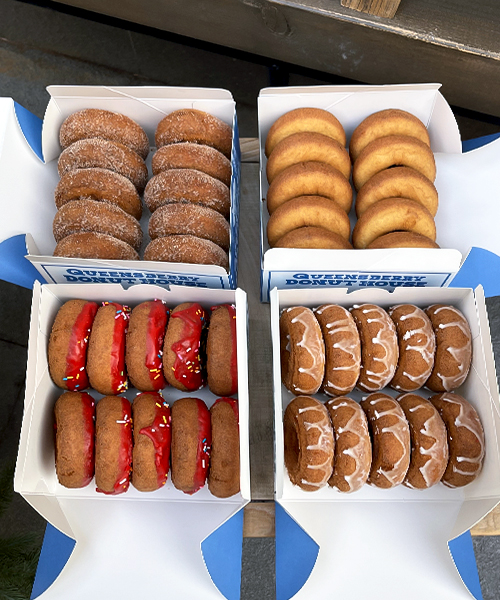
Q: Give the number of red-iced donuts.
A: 10